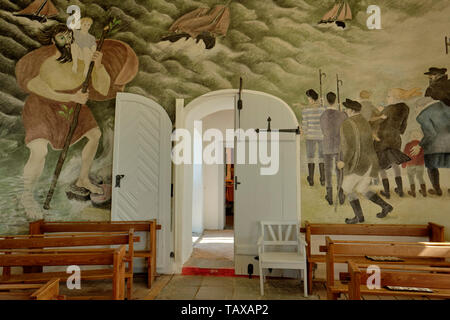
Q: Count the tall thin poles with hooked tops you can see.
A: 2